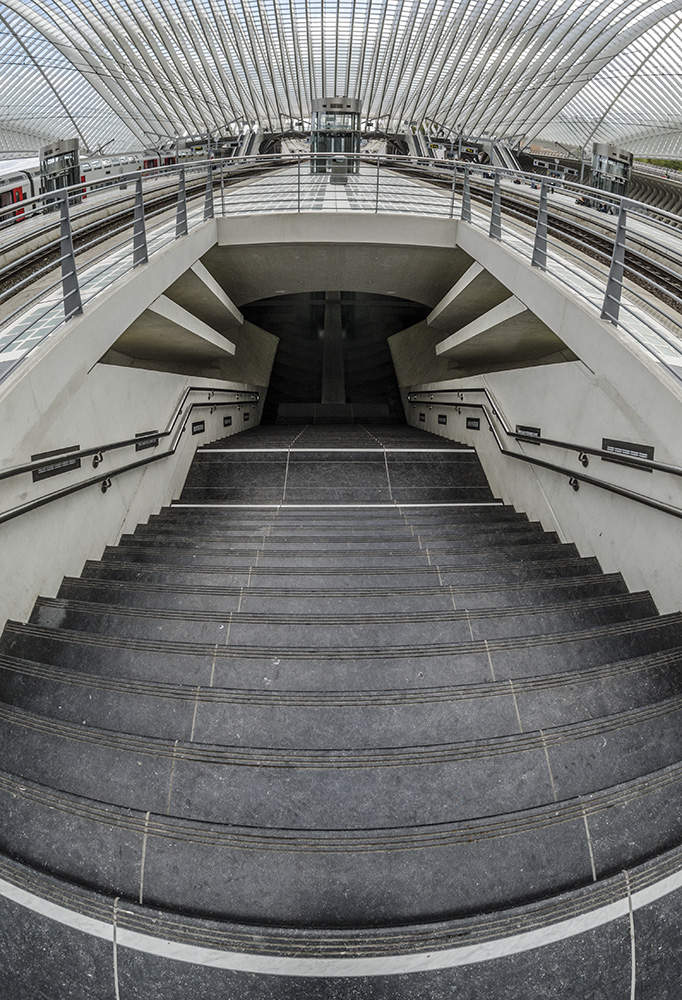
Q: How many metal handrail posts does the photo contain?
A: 12